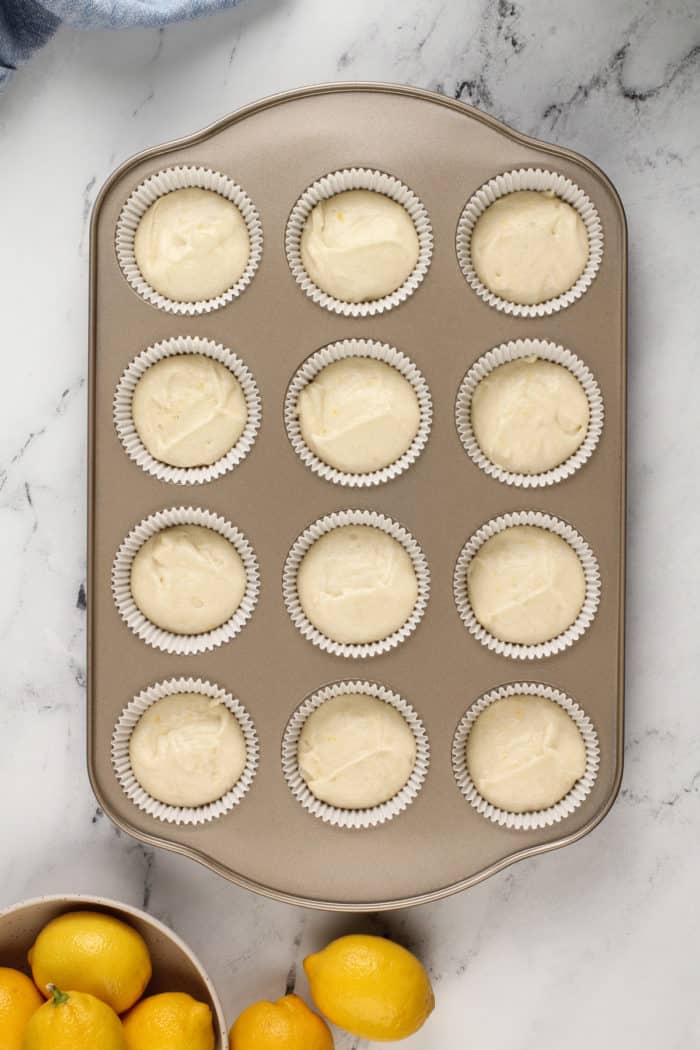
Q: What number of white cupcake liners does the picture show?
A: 12